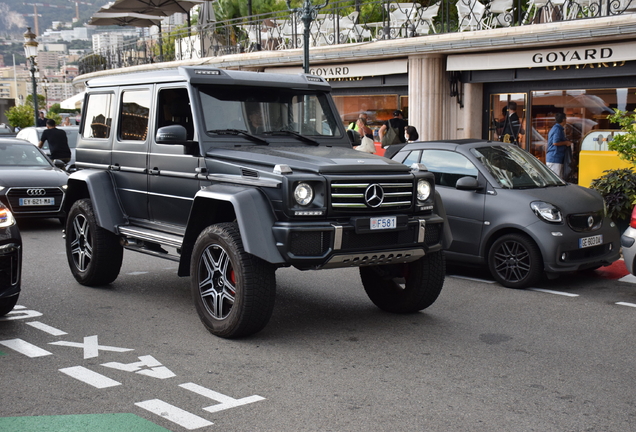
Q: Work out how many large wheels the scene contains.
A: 3